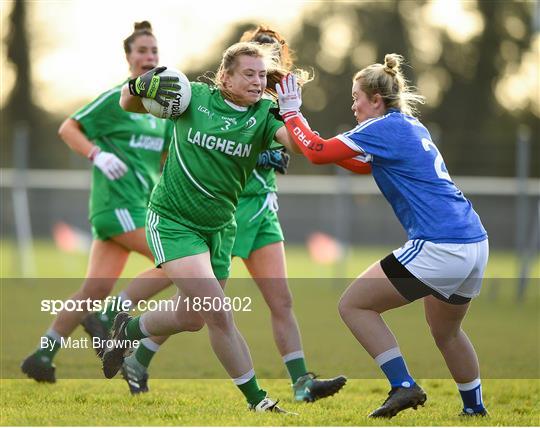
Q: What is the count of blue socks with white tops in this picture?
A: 2